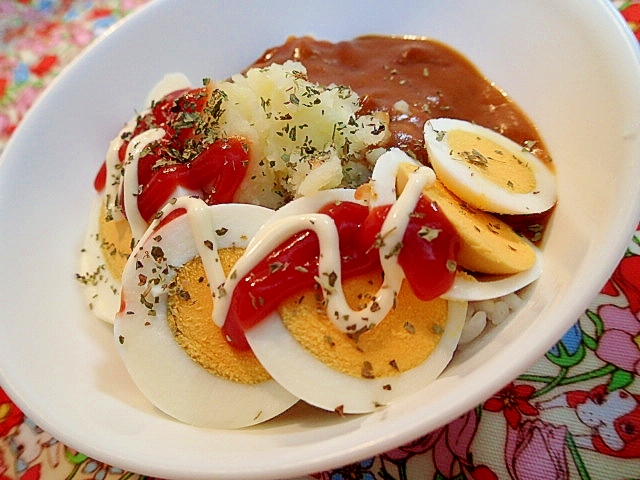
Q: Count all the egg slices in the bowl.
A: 5